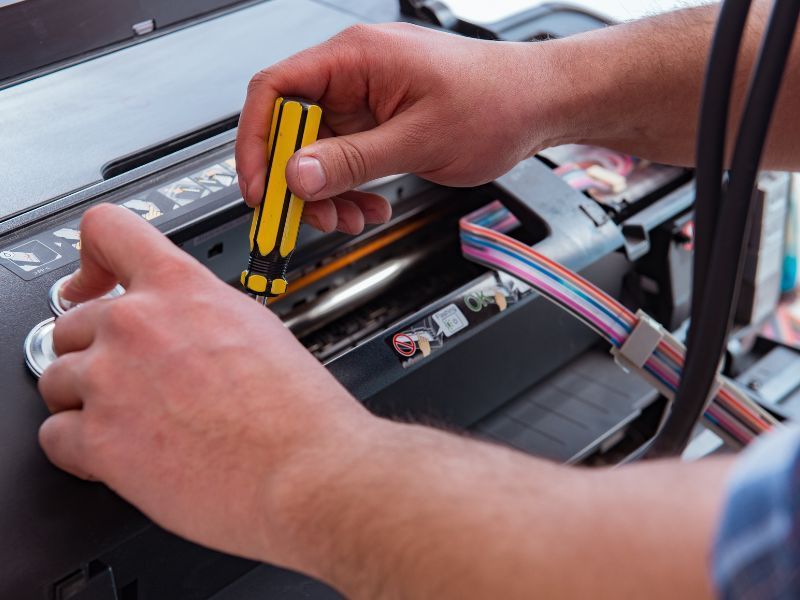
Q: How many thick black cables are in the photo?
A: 2